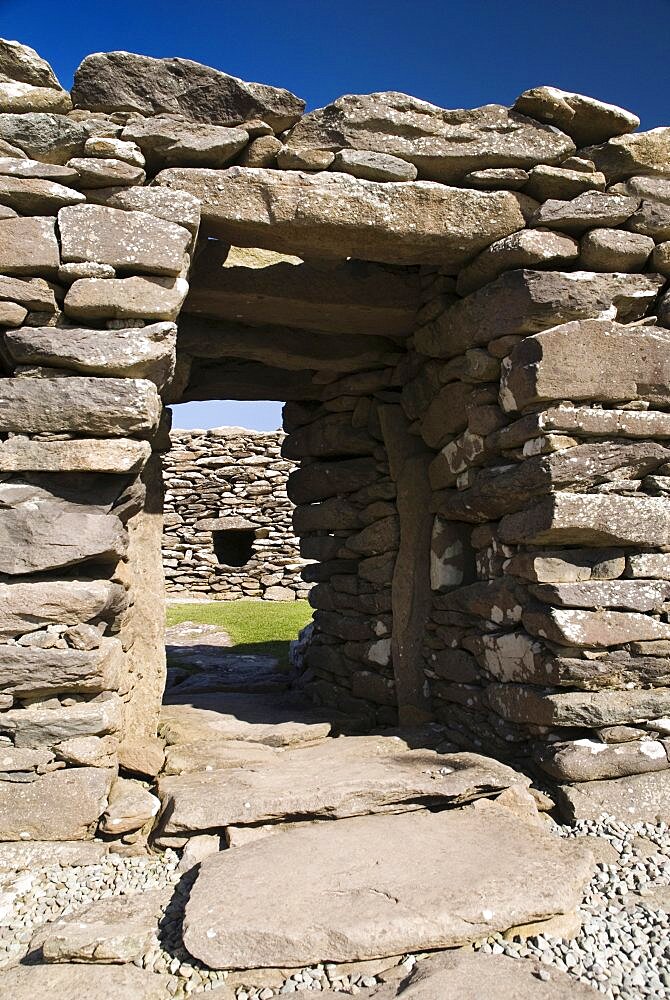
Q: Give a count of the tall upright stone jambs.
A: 2